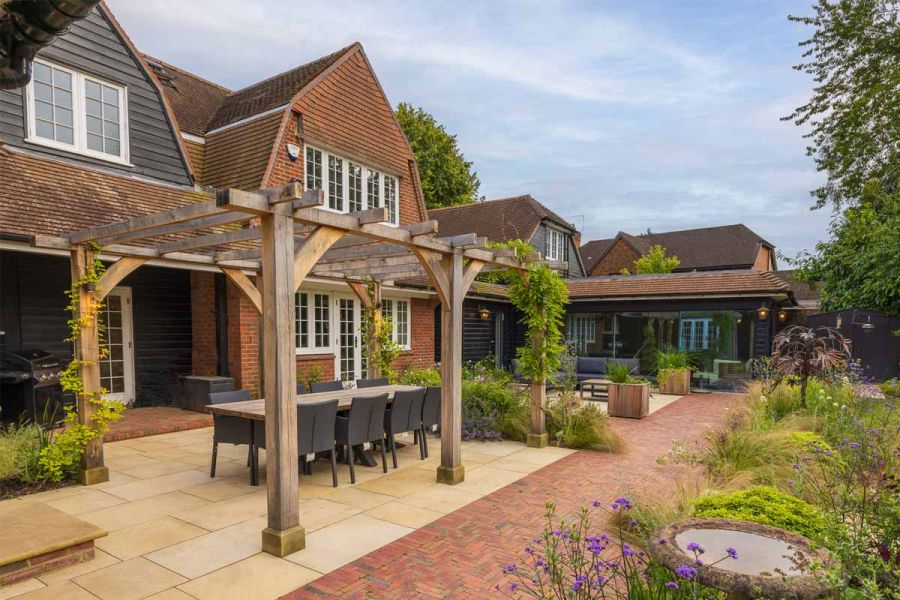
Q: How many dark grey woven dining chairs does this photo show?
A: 8